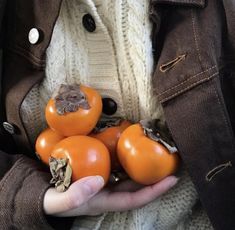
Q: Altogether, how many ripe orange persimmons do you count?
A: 5